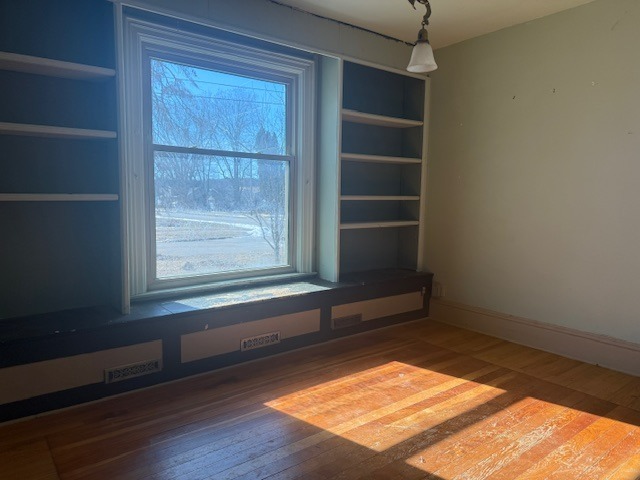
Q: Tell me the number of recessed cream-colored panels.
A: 3